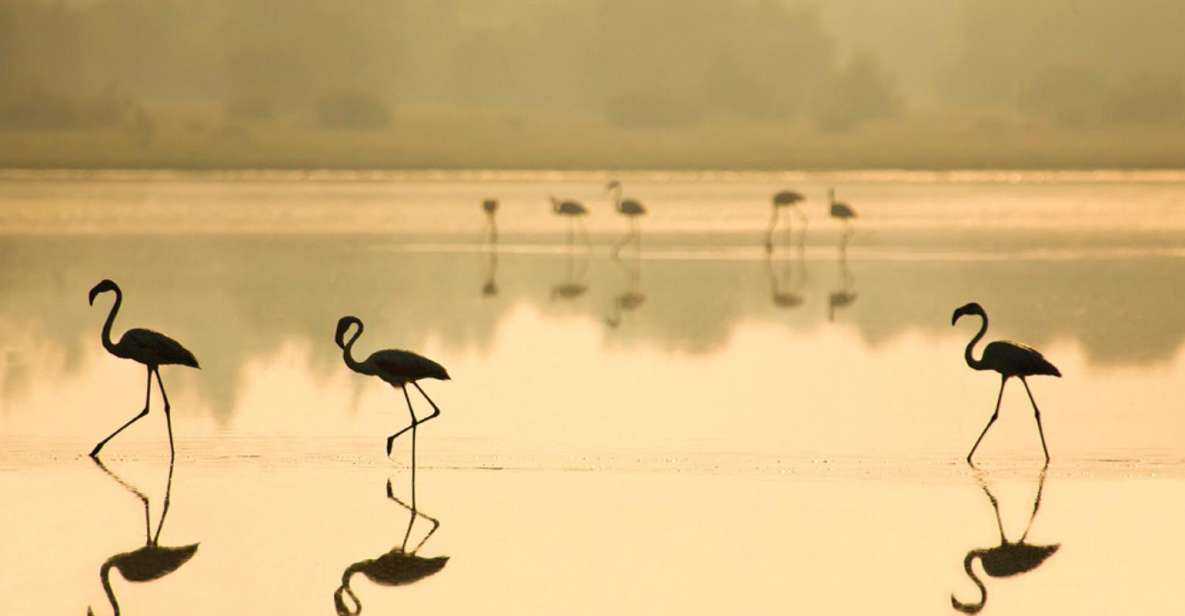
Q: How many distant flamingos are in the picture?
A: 5